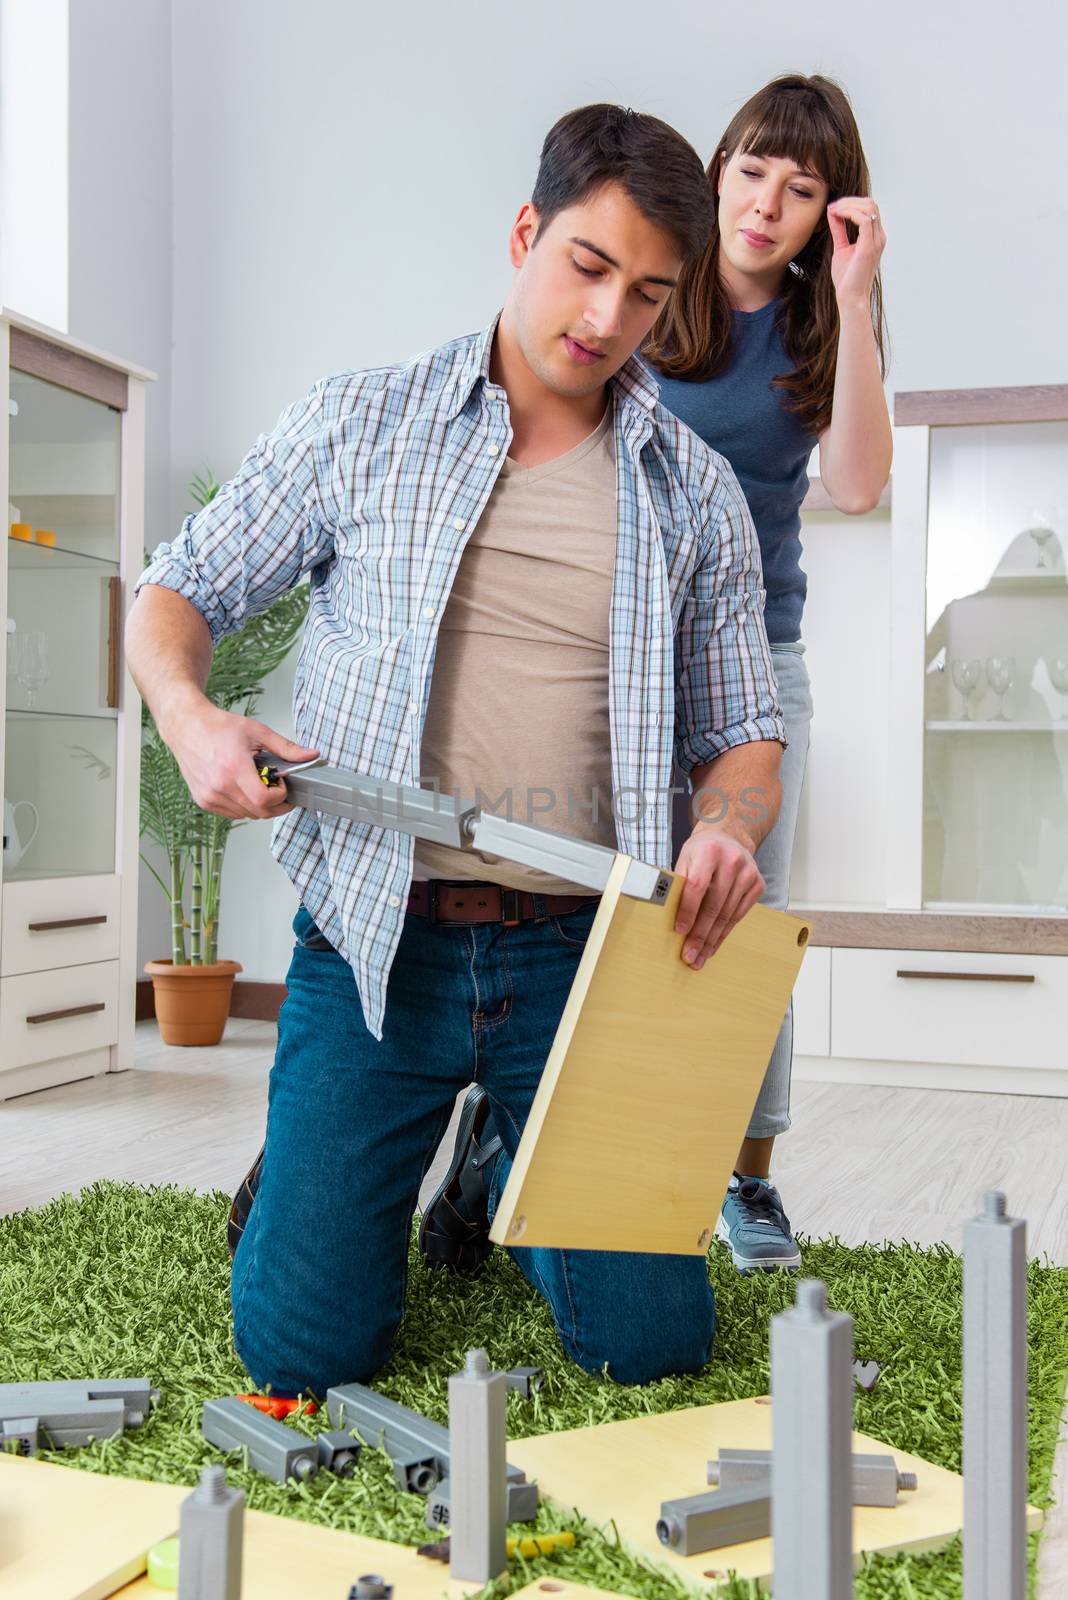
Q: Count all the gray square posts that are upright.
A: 4